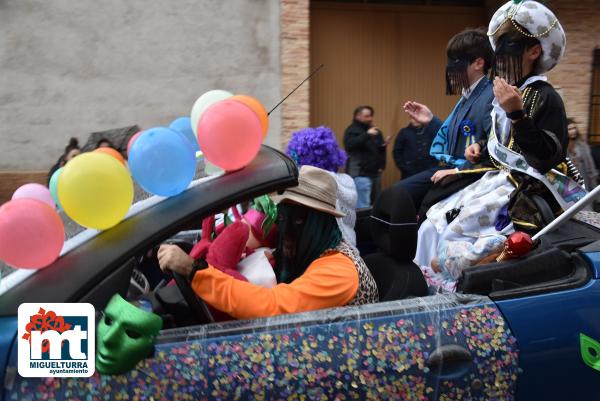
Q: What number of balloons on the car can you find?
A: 11